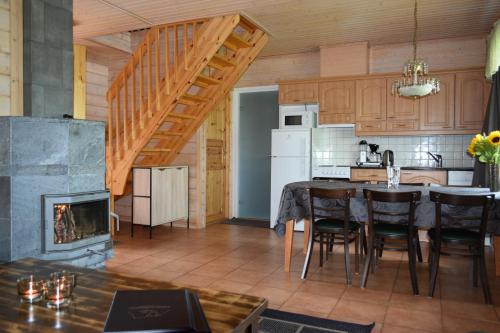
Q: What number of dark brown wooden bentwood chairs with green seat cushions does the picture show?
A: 3